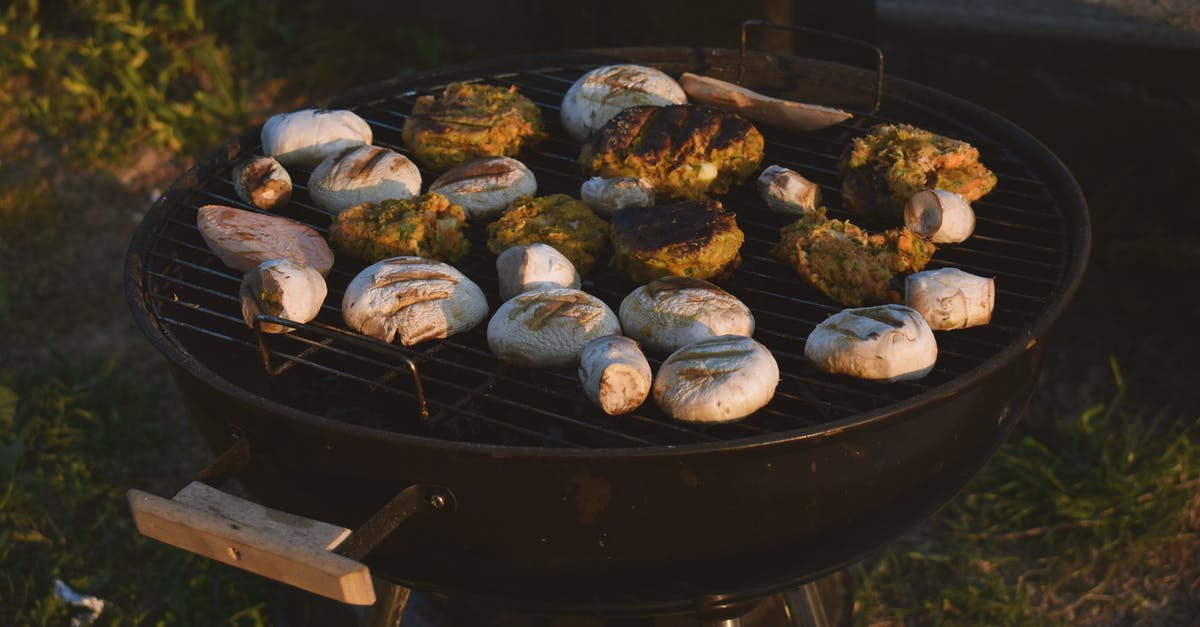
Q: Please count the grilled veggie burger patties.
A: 7